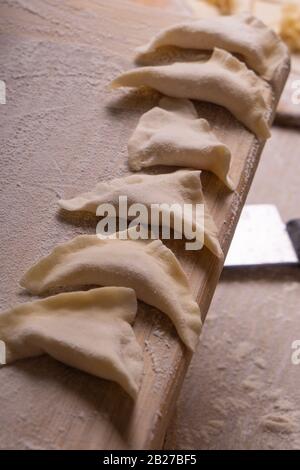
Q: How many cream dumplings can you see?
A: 6